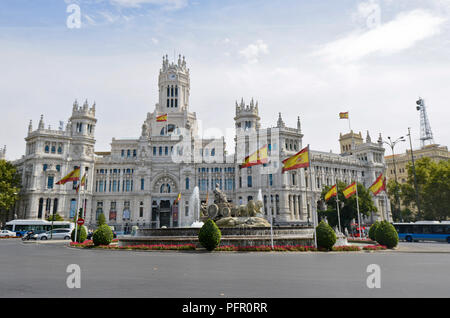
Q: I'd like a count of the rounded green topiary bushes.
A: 6